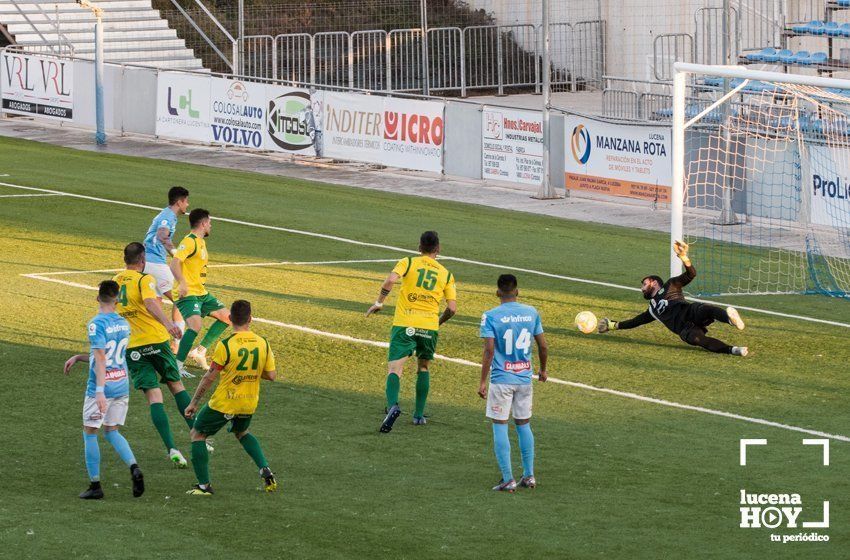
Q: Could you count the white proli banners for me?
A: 1